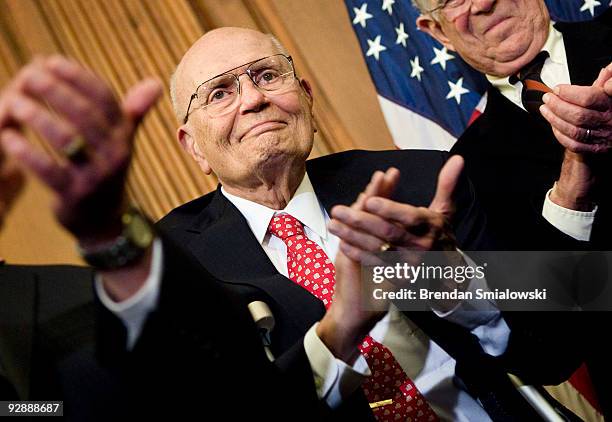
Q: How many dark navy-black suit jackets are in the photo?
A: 3